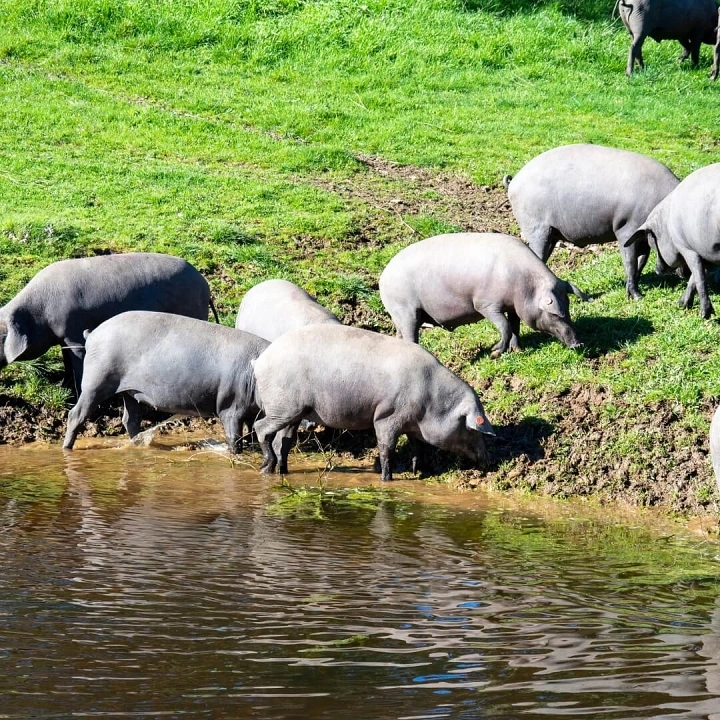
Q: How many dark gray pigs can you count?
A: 2